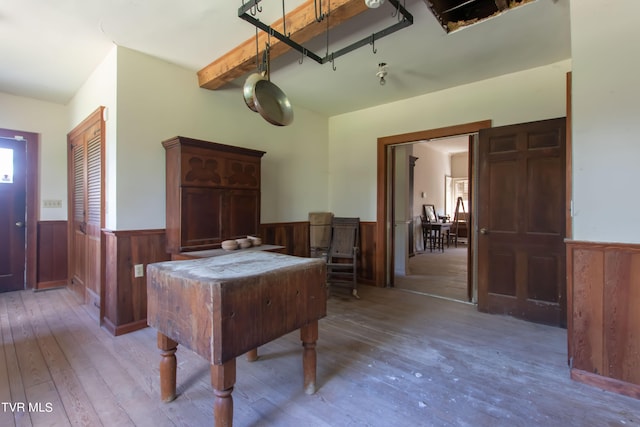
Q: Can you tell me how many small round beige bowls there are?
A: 3